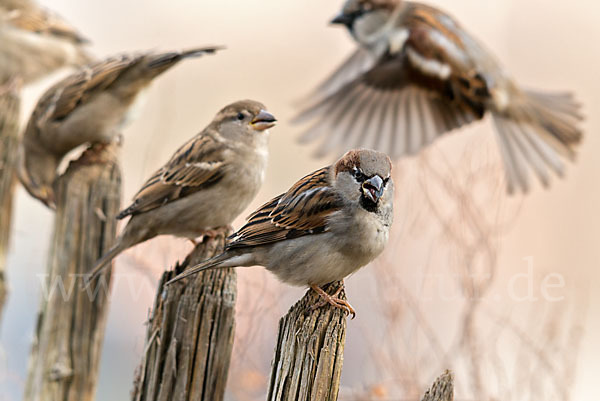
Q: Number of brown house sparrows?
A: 5